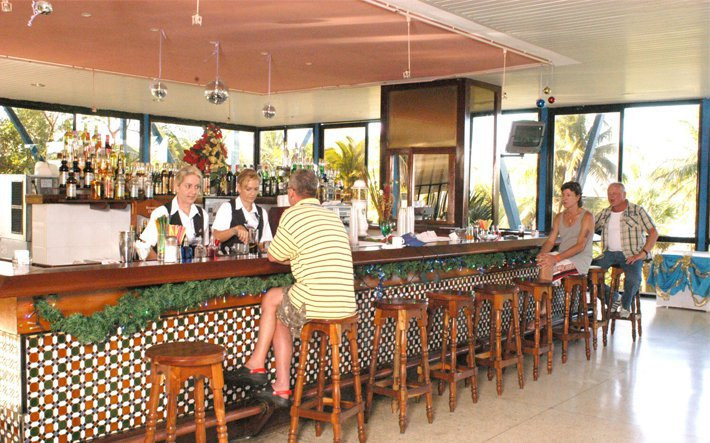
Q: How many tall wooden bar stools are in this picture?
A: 9